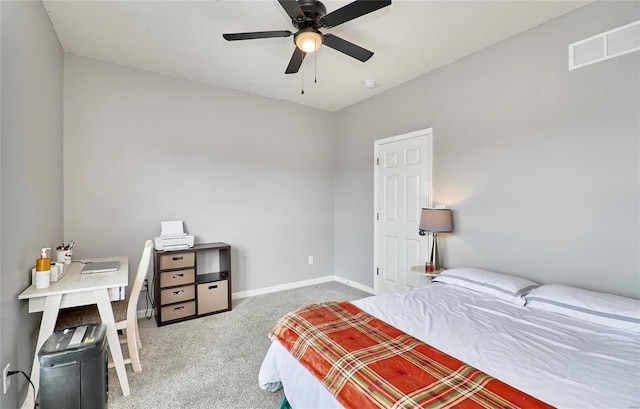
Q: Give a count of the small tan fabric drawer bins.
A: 4